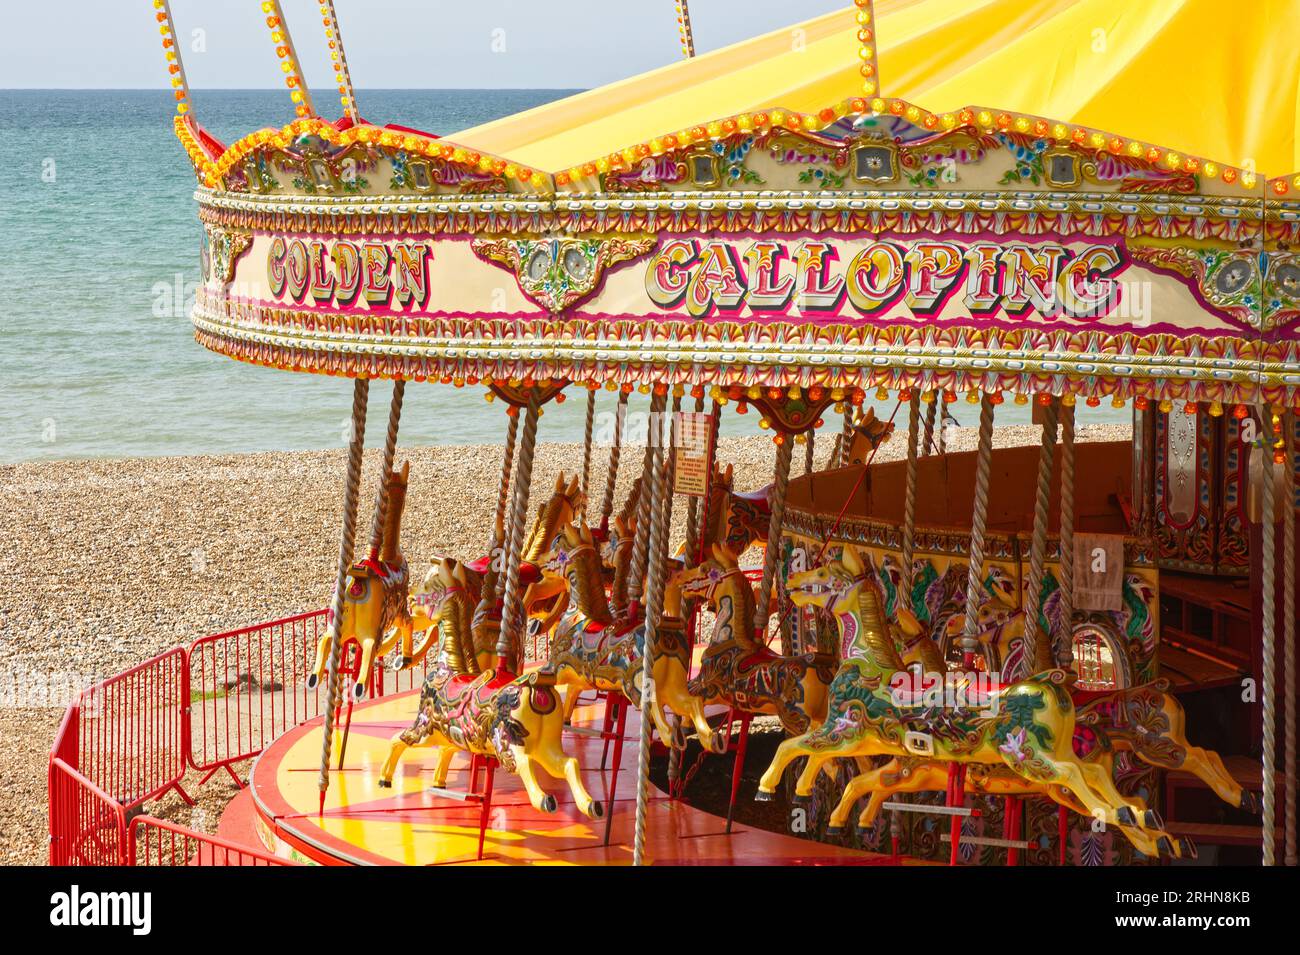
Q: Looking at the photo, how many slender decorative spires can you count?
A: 5